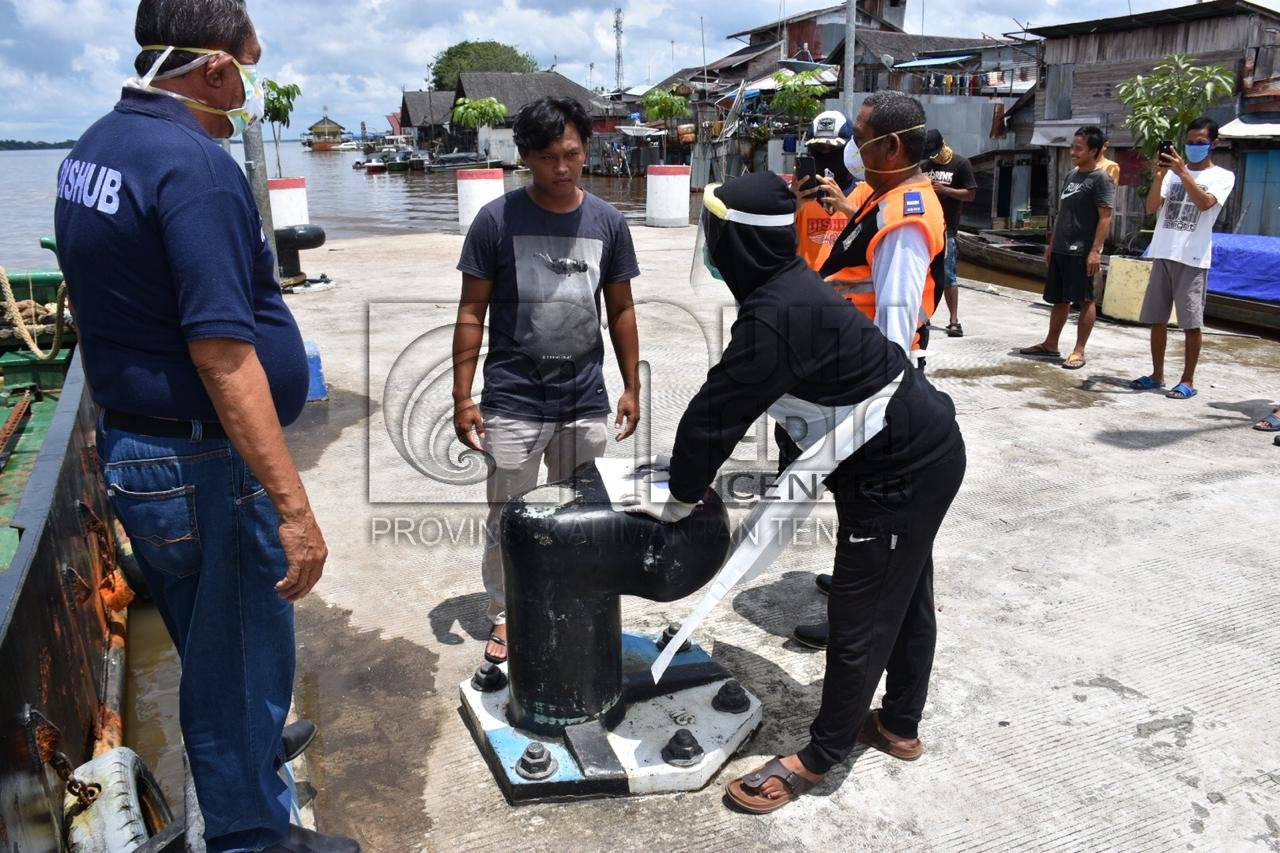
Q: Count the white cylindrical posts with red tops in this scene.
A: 3